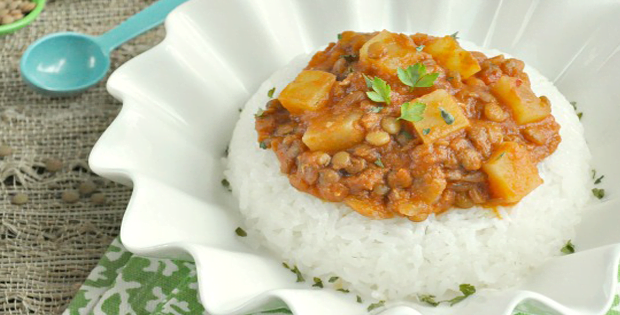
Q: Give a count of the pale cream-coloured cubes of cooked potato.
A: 7